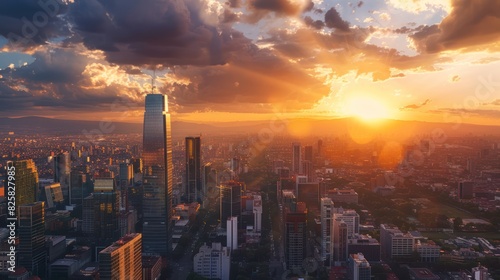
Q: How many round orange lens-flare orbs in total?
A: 3